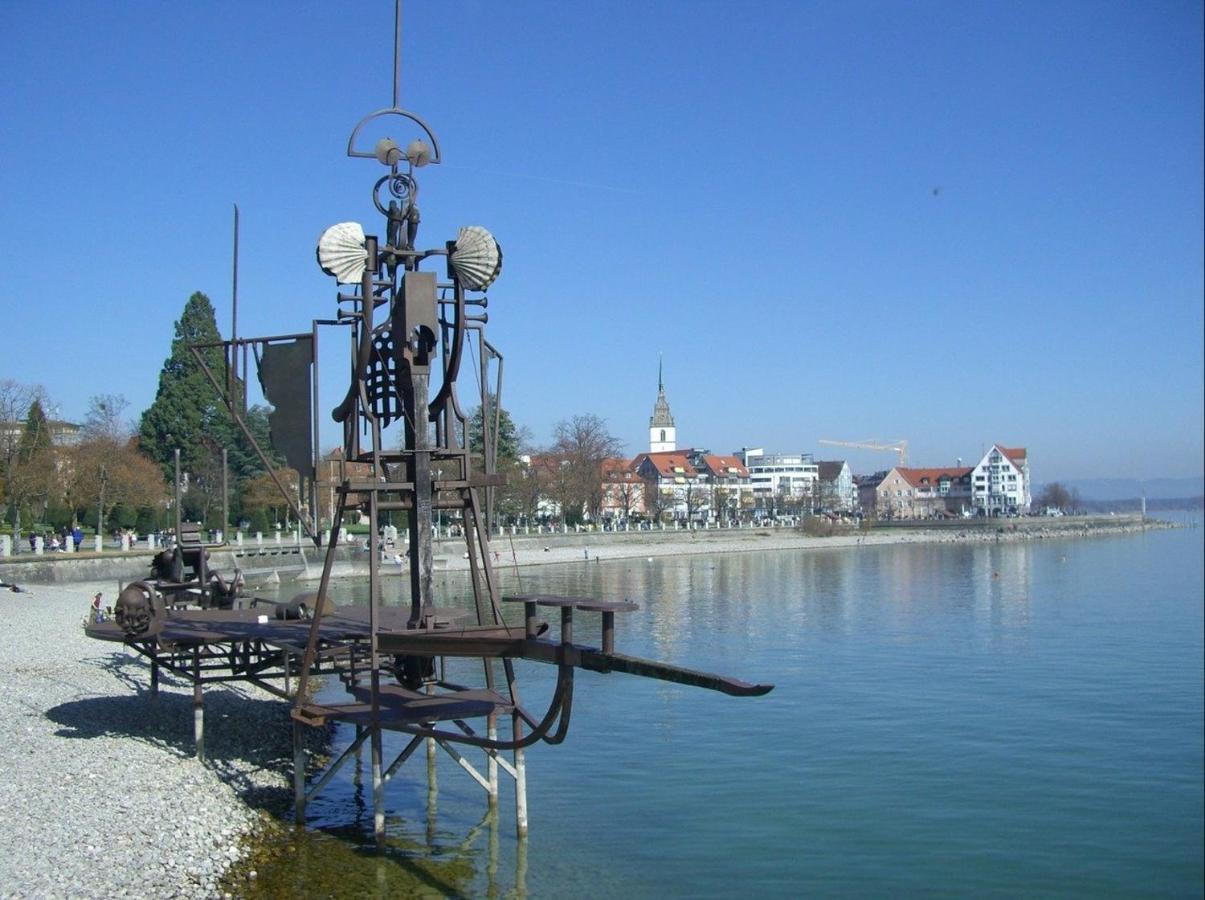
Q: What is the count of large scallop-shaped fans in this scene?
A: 2